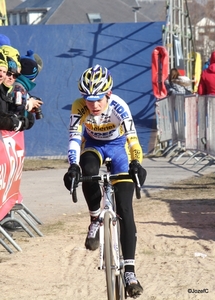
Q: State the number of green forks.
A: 0